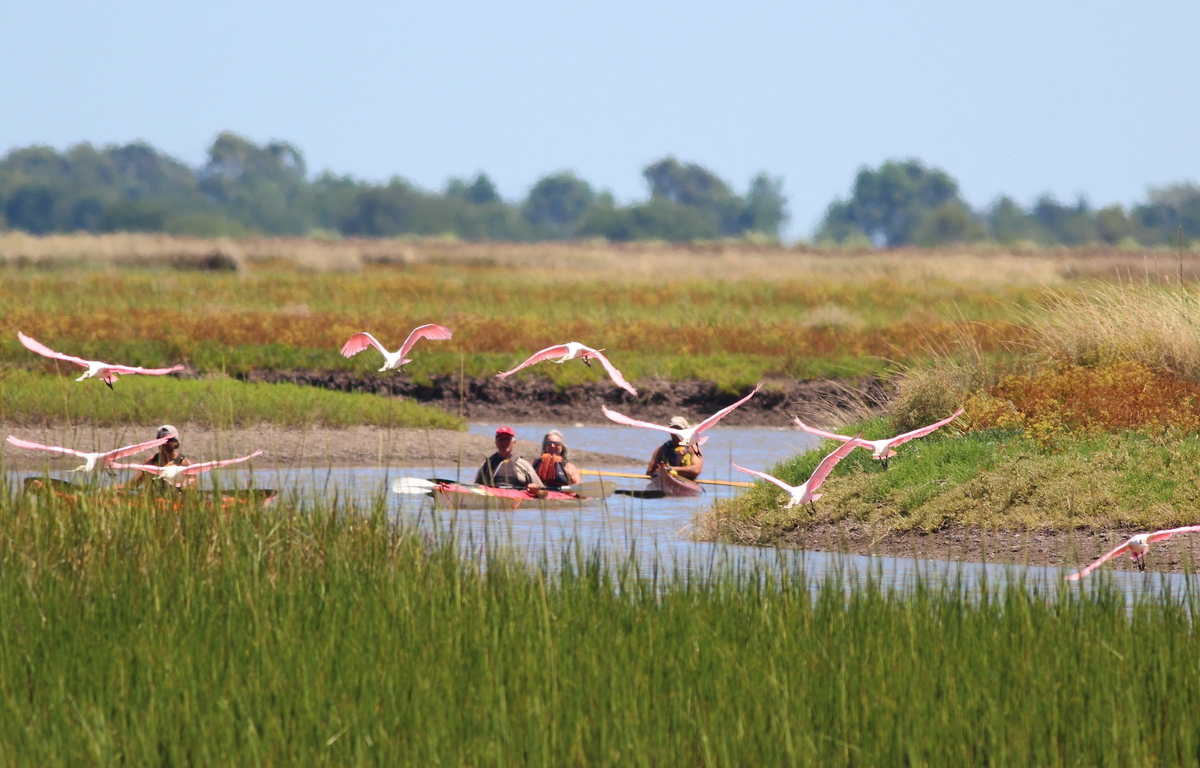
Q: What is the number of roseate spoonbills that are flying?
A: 9